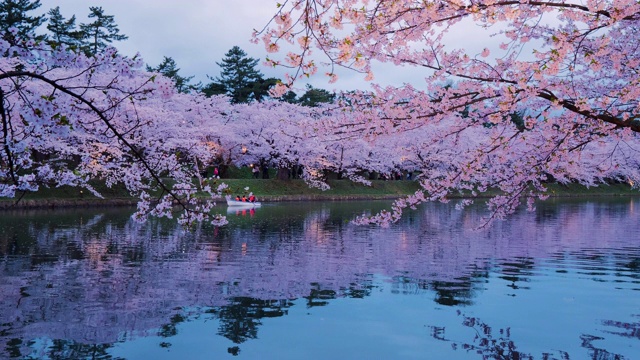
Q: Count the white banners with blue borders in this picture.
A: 0